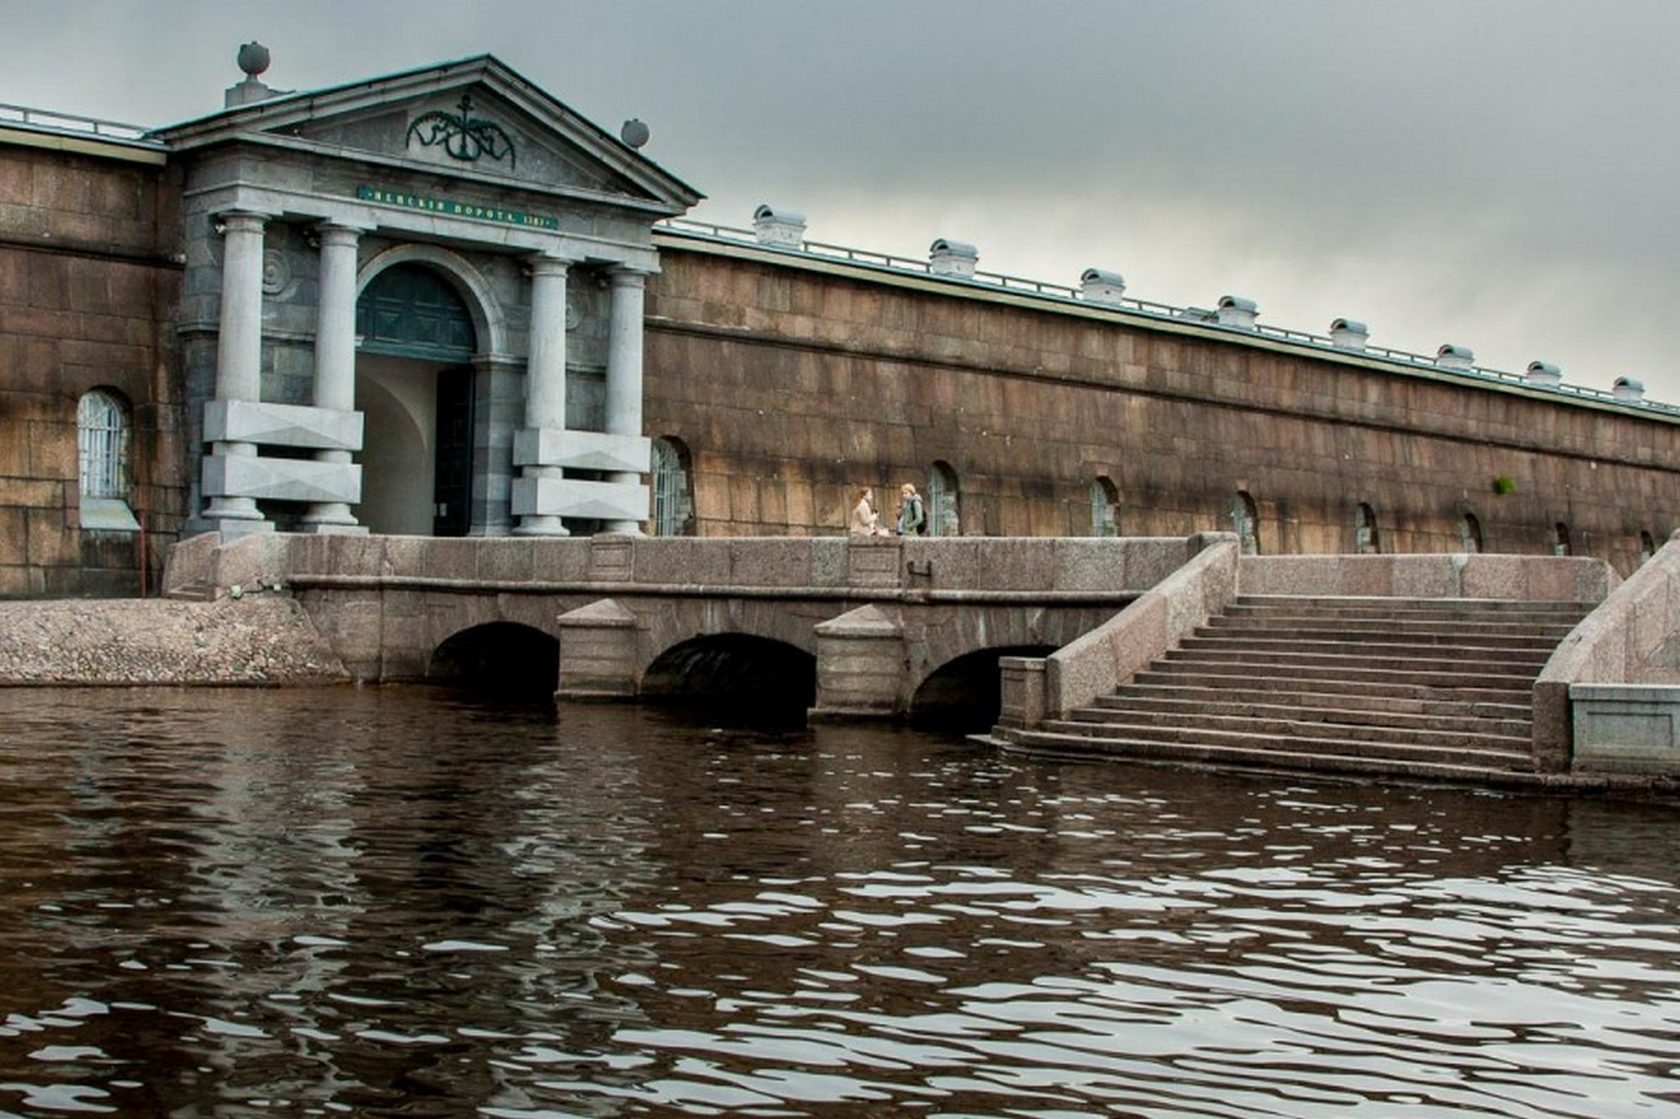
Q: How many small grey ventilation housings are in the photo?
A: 8